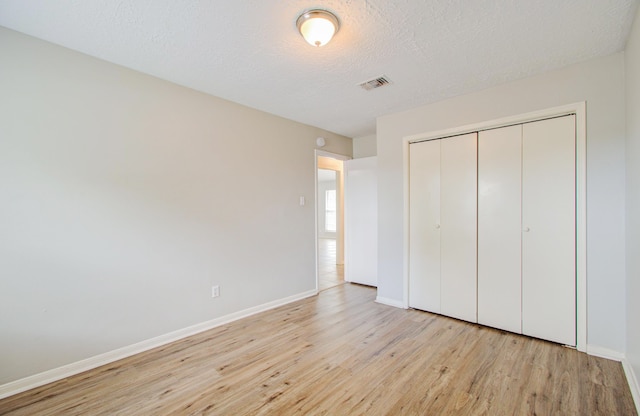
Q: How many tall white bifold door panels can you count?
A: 4